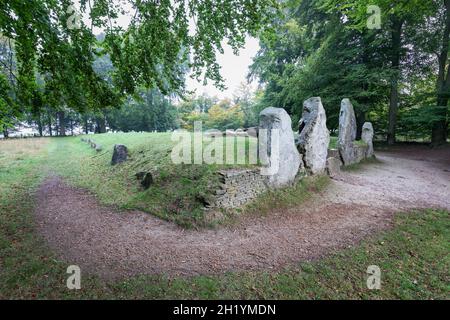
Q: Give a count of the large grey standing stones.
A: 4